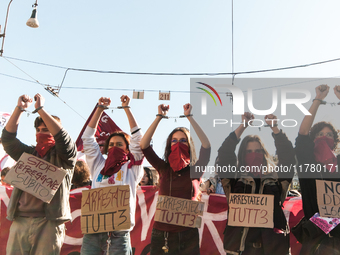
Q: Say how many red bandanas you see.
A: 5